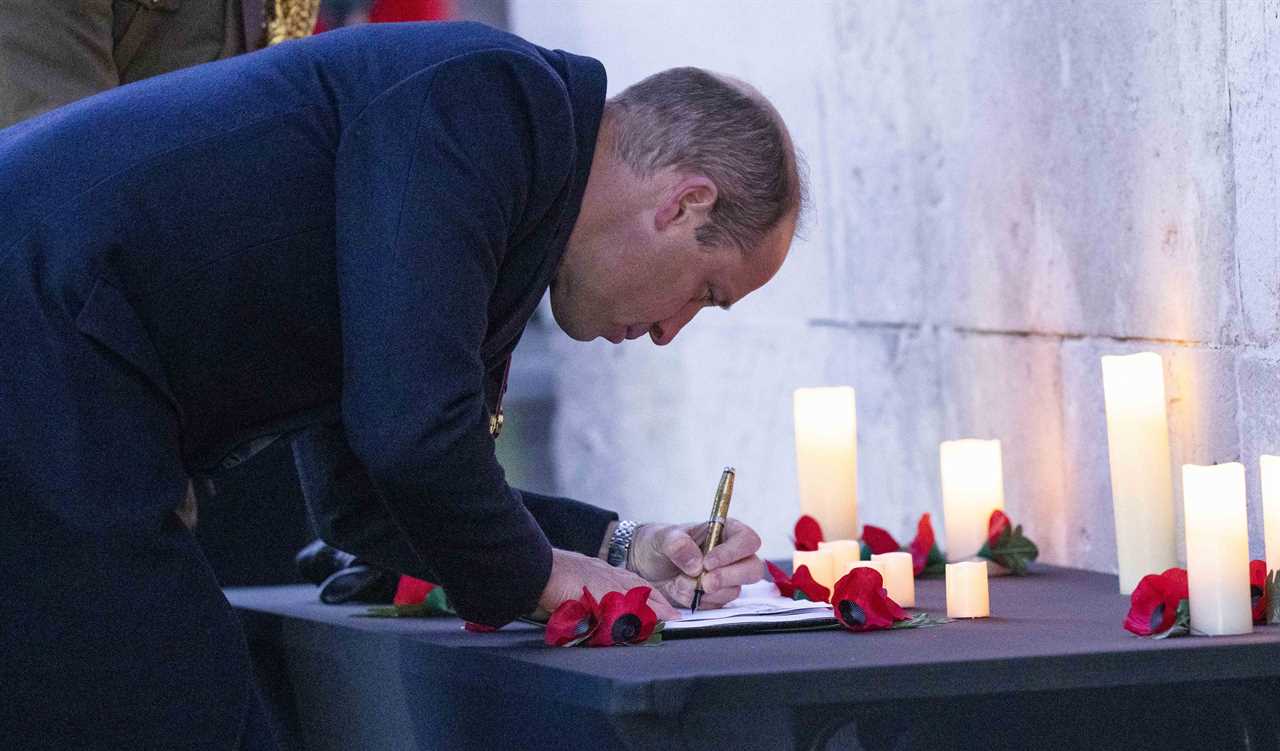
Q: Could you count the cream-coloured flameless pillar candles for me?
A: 10